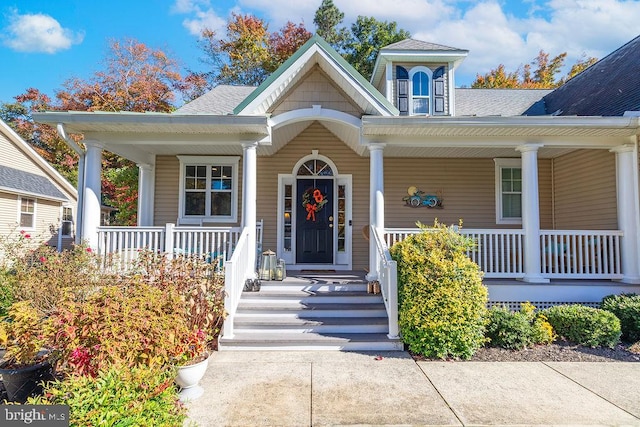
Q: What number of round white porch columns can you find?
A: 6